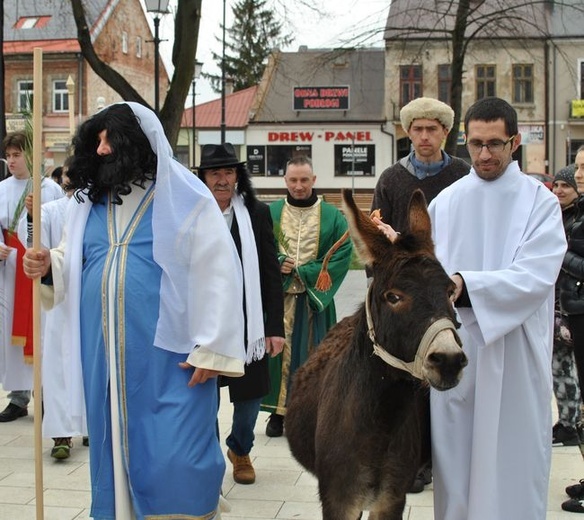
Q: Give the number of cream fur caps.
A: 1